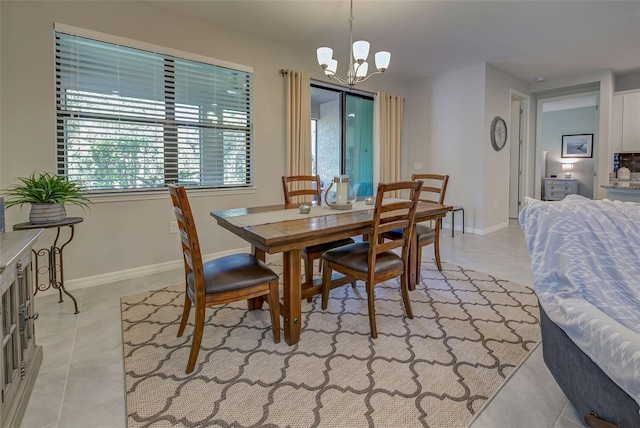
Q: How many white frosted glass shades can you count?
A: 5